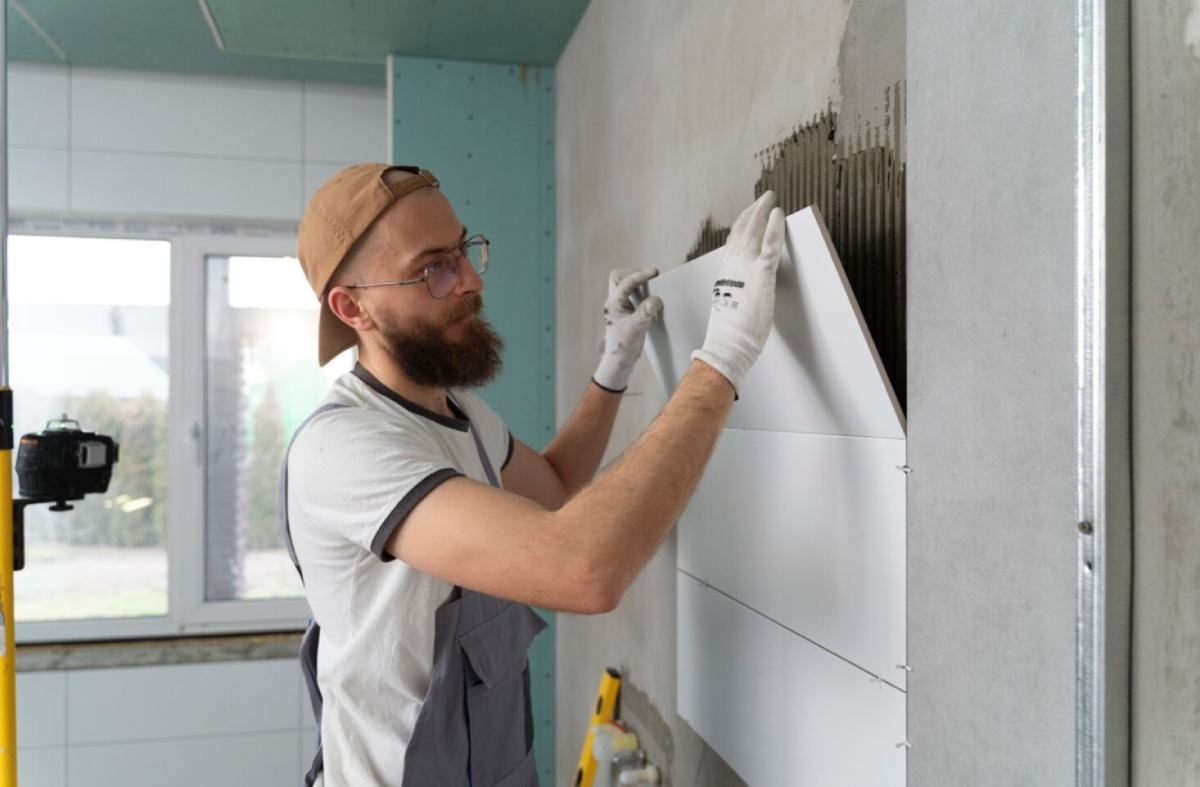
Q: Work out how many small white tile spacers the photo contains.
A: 5